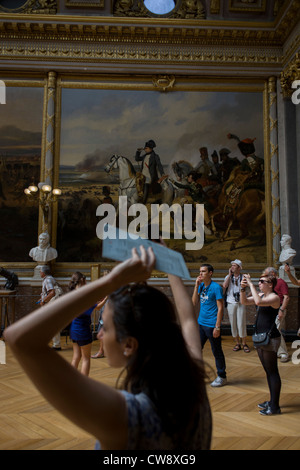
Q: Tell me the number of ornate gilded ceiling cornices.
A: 1